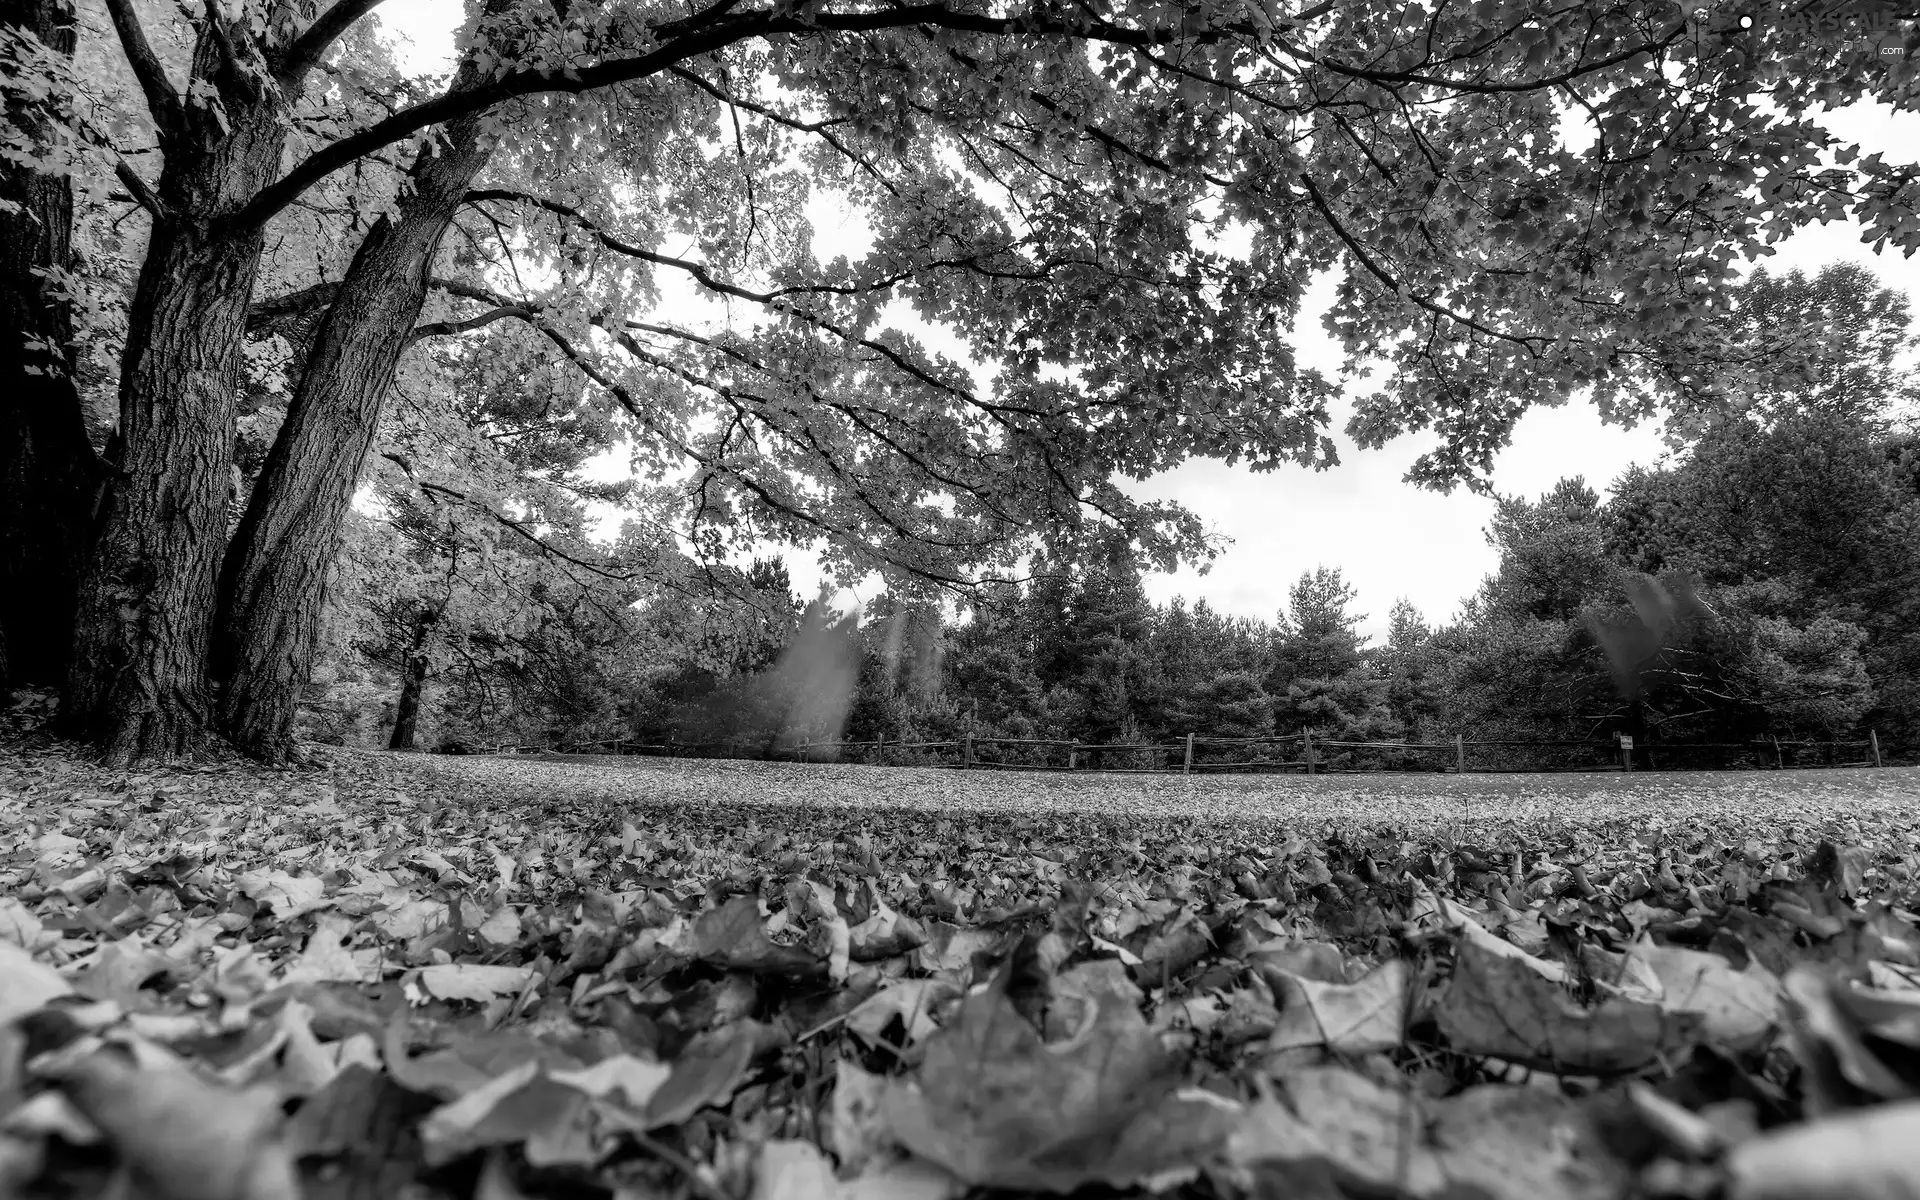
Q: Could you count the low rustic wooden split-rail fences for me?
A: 1